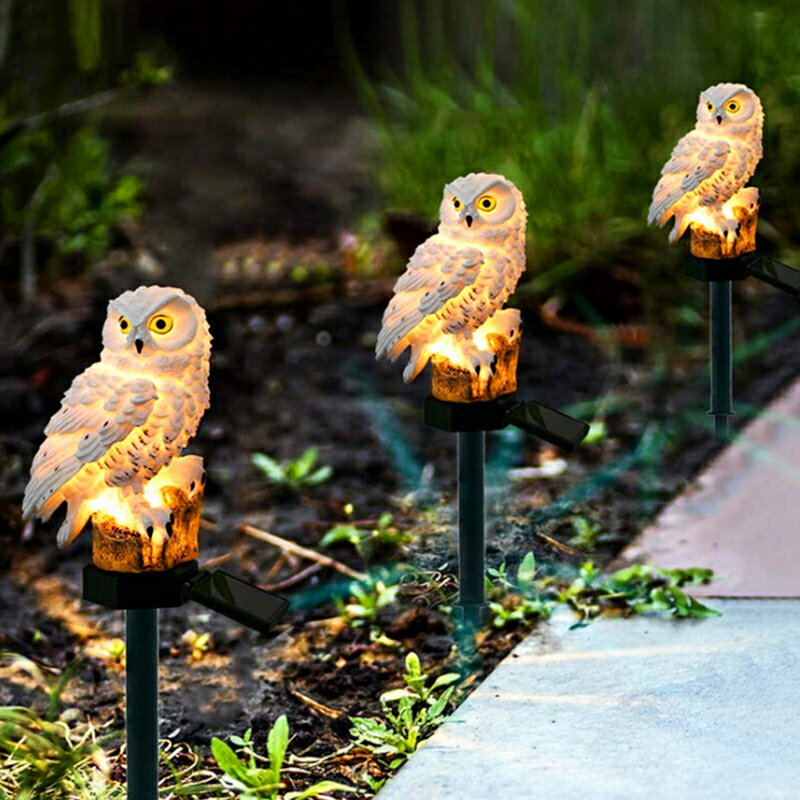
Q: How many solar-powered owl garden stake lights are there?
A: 3